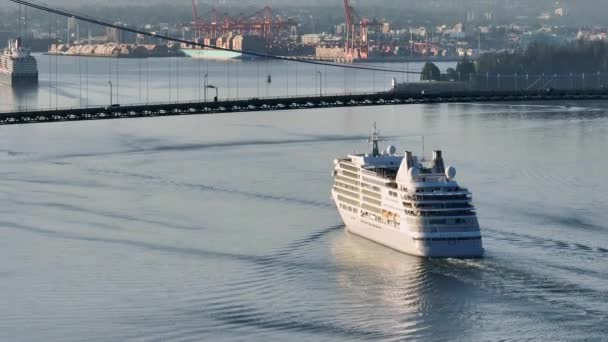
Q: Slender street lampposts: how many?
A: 3